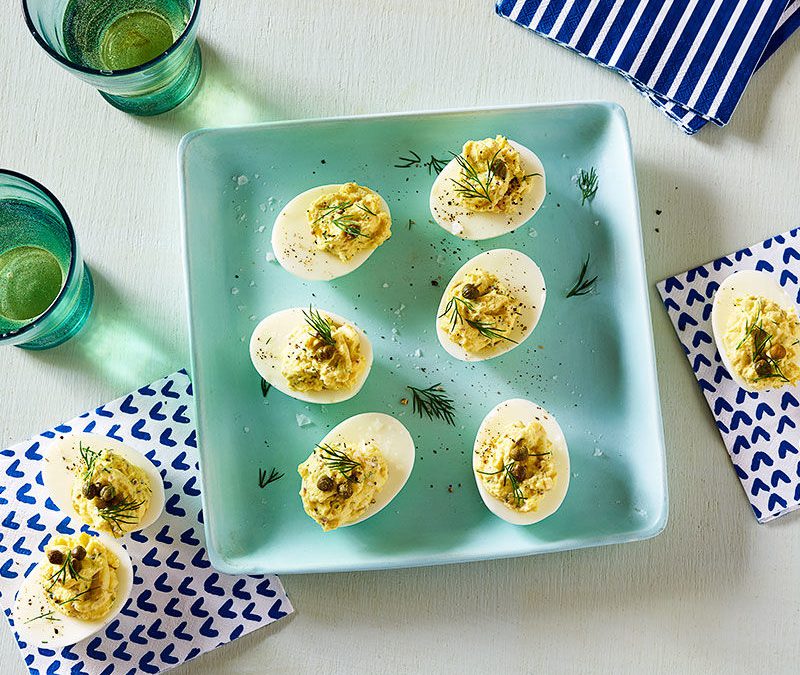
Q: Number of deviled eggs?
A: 9